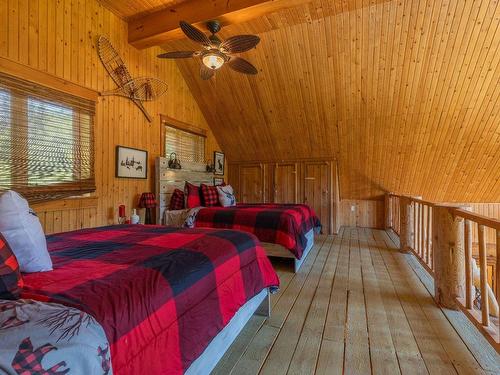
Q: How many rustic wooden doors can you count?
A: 3